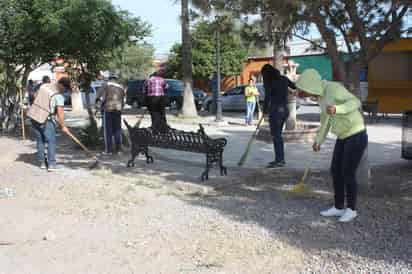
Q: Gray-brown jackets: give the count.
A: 1